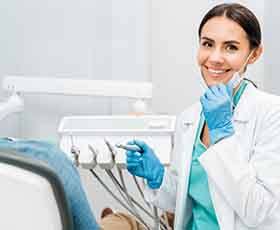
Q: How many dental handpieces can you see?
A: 4